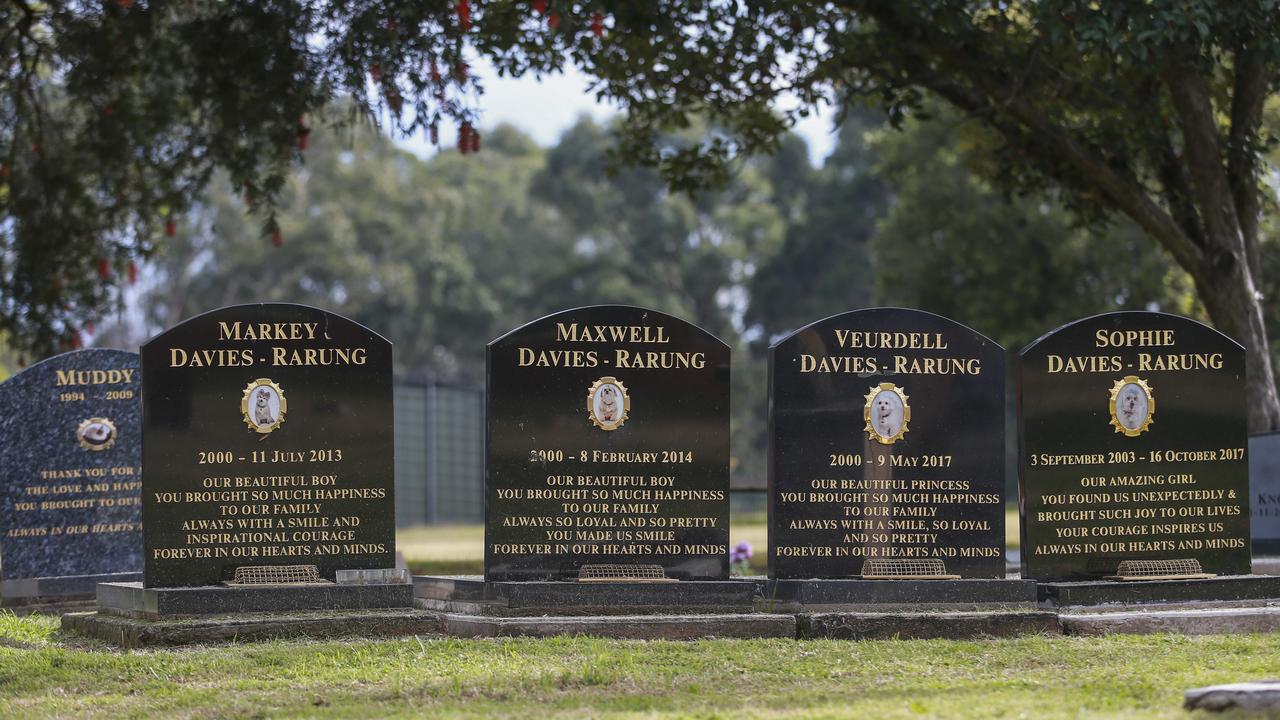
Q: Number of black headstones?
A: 4